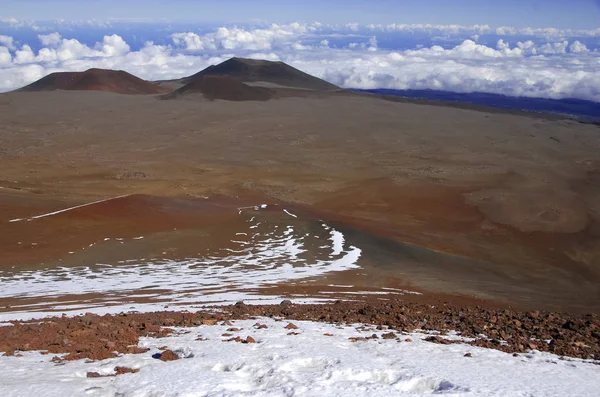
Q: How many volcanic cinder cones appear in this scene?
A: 3